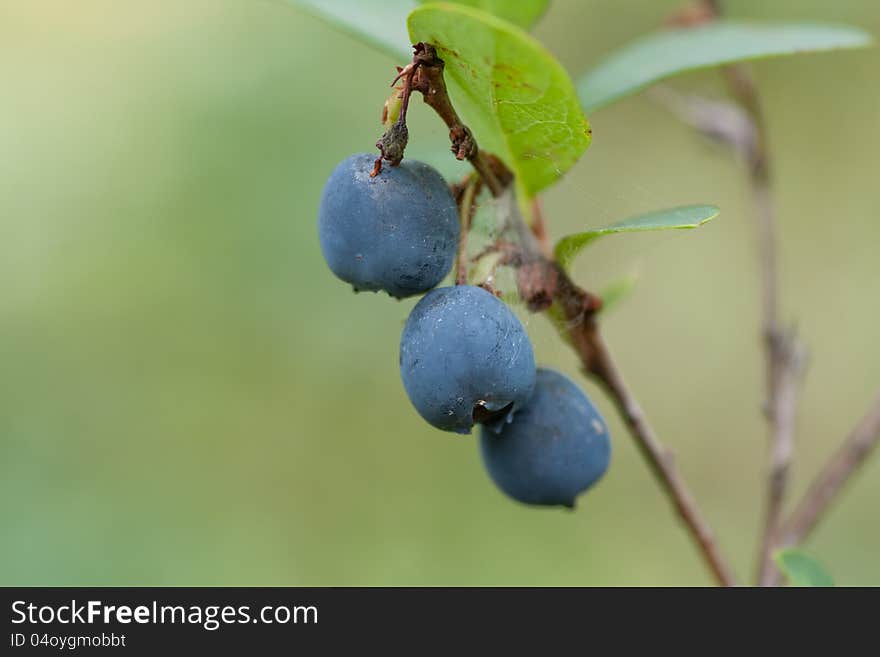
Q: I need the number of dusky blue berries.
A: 3